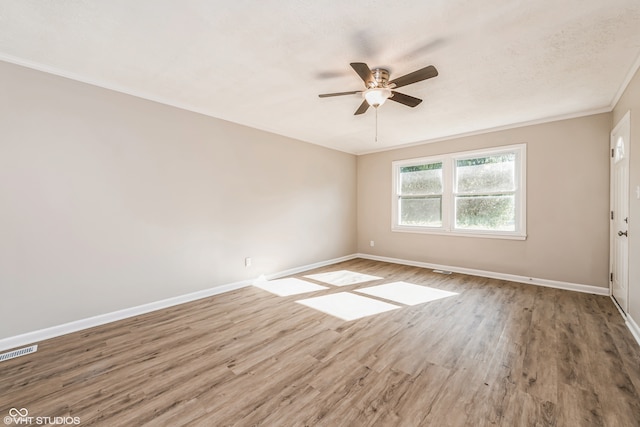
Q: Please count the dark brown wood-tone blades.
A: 5